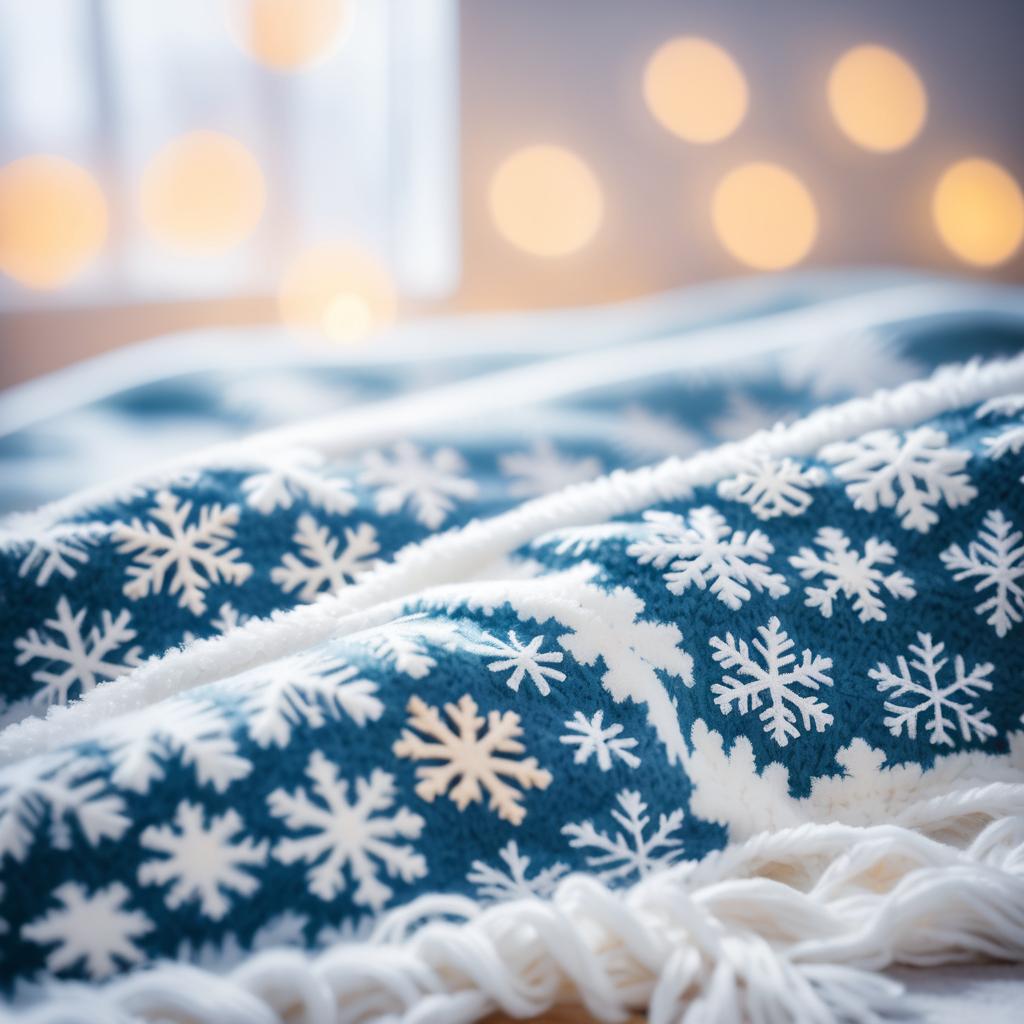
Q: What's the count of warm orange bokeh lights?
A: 9